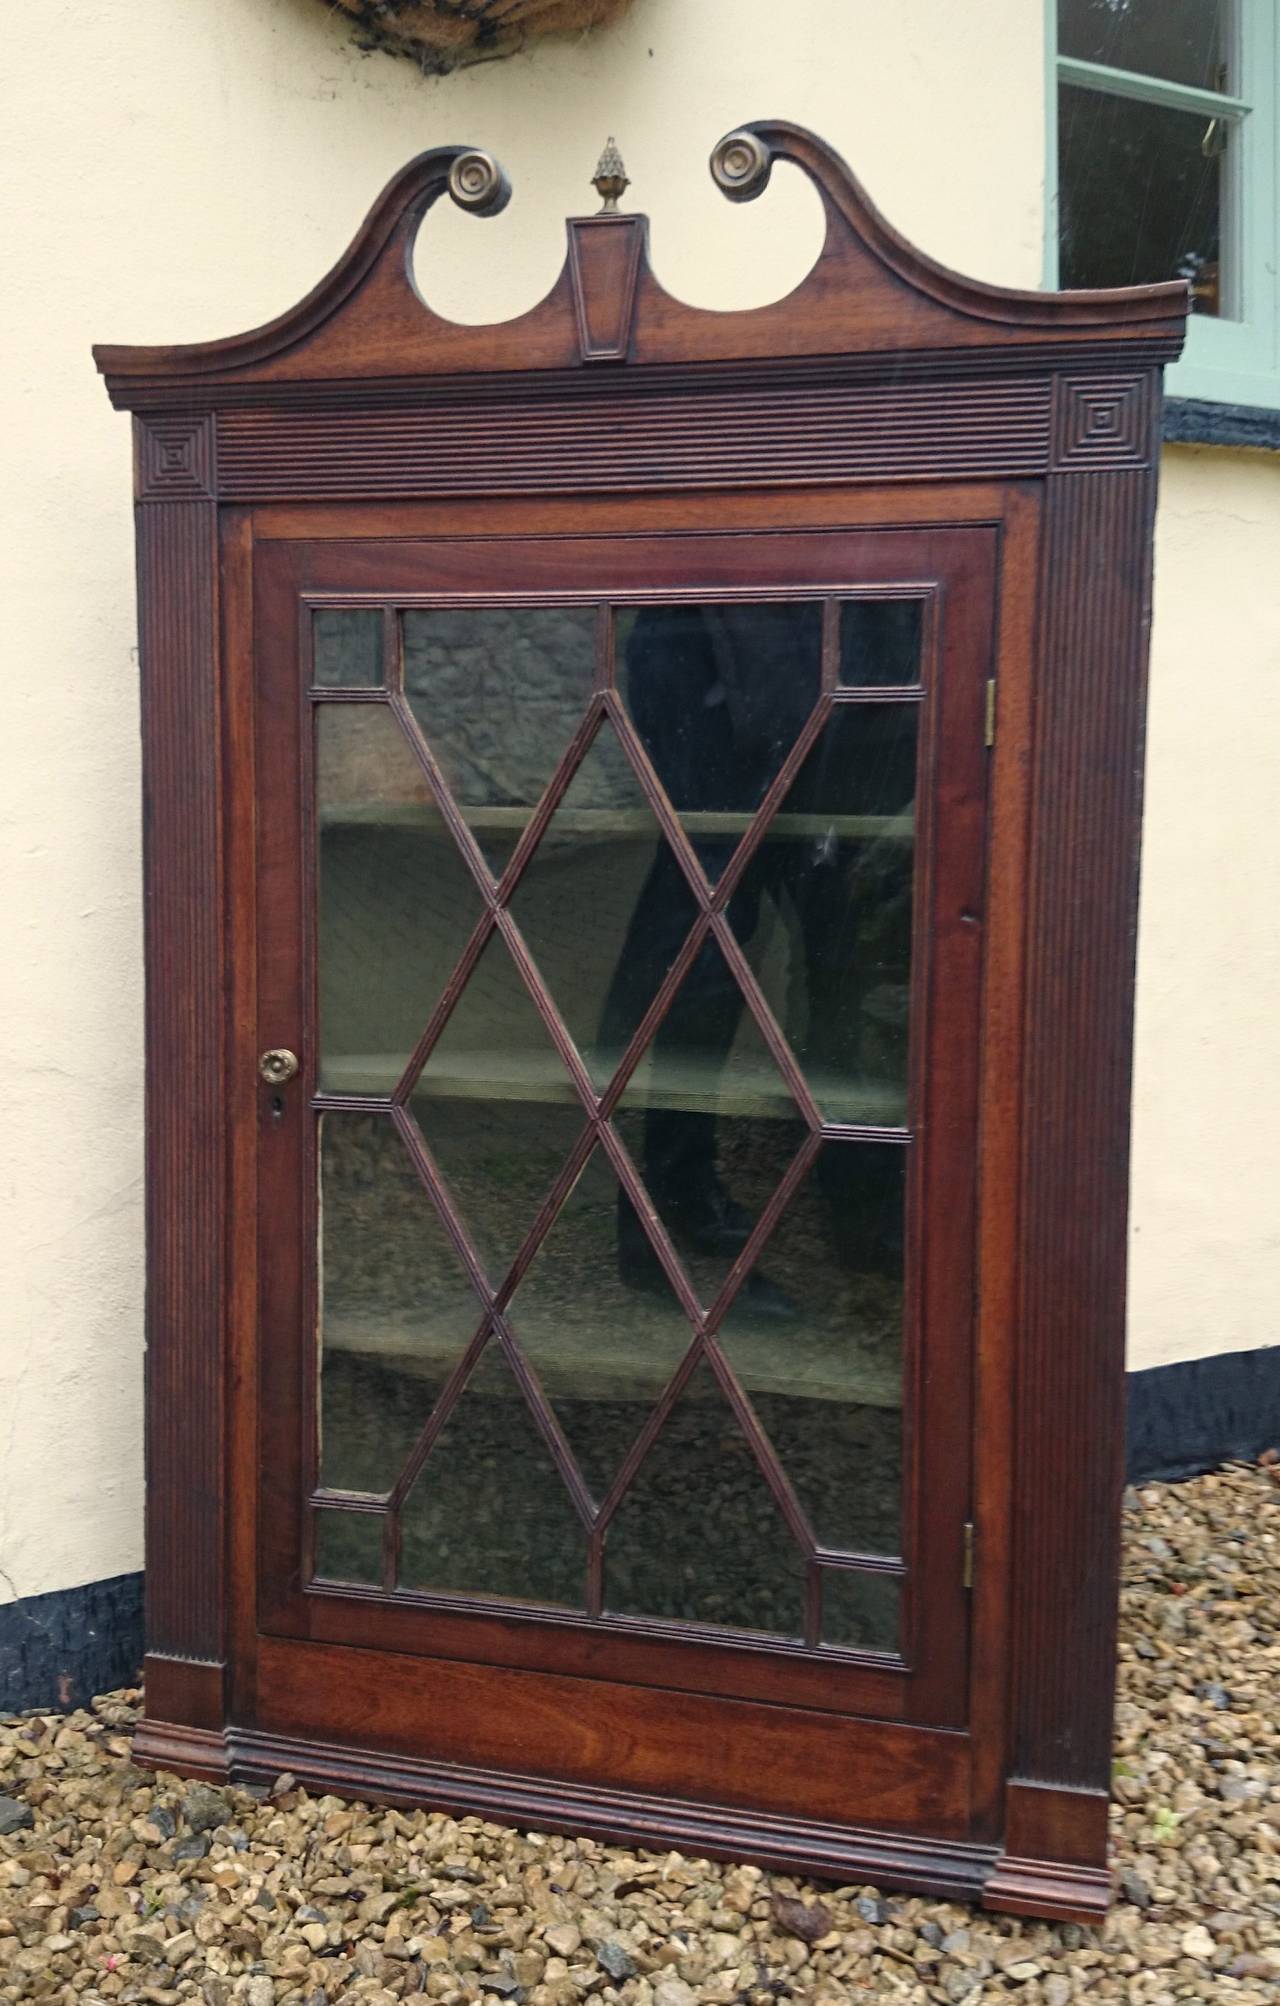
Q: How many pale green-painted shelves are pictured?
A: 3